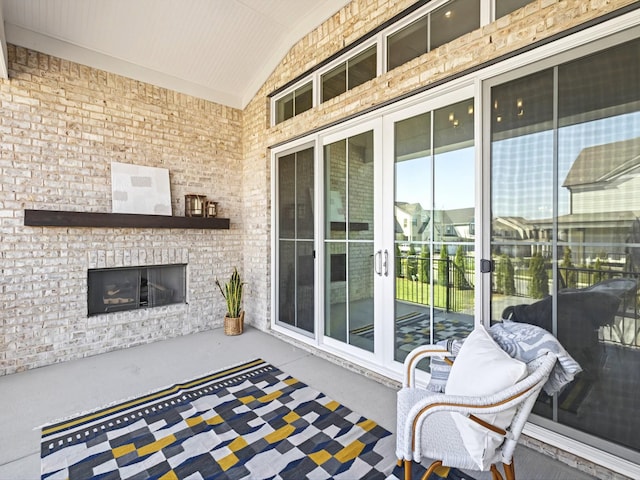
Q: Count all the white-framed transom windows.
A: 4